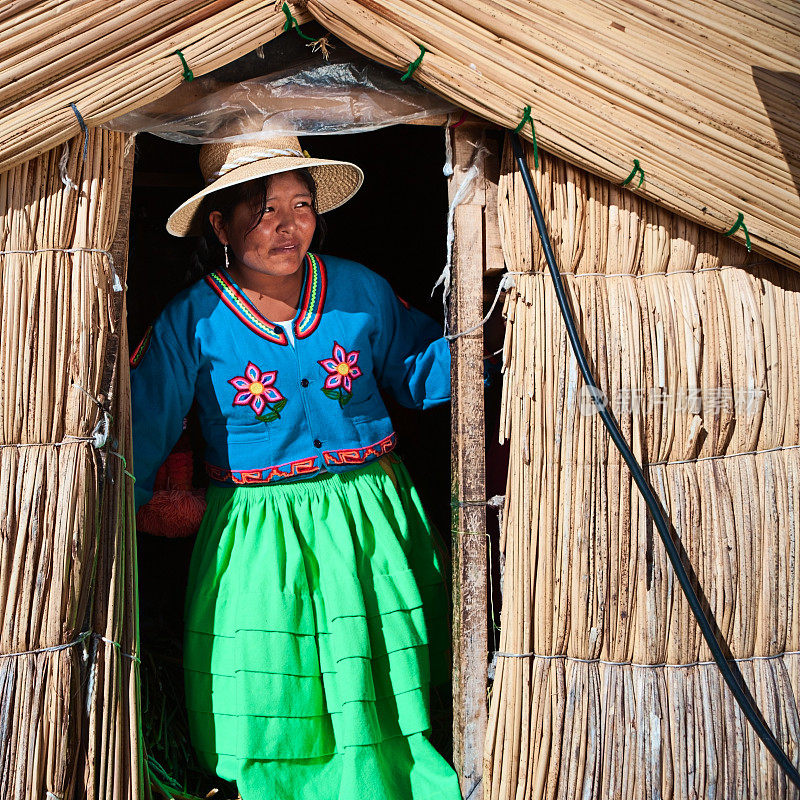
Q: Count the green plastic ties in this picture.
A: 6